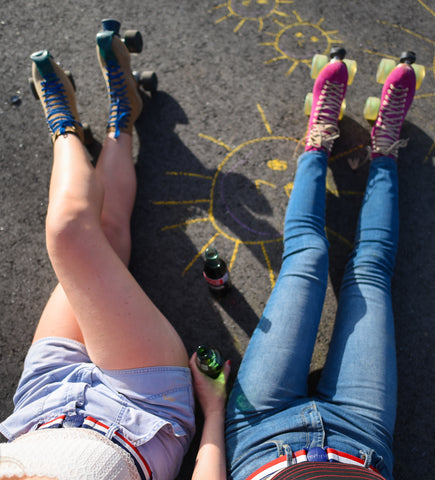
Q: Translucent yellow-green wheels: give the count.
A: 7